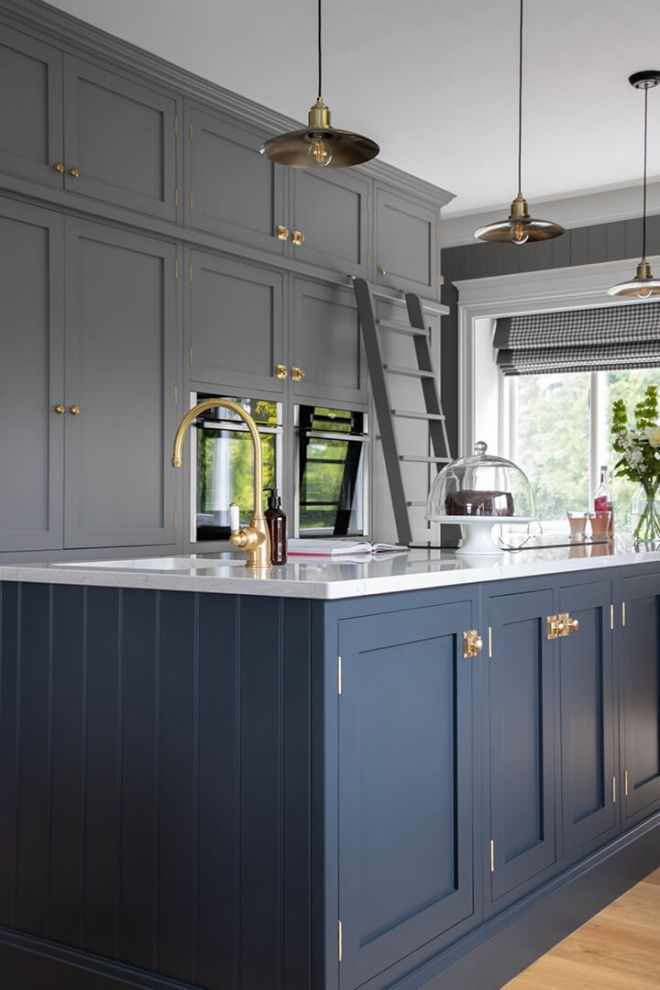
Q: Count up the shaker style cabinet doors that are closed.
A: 14